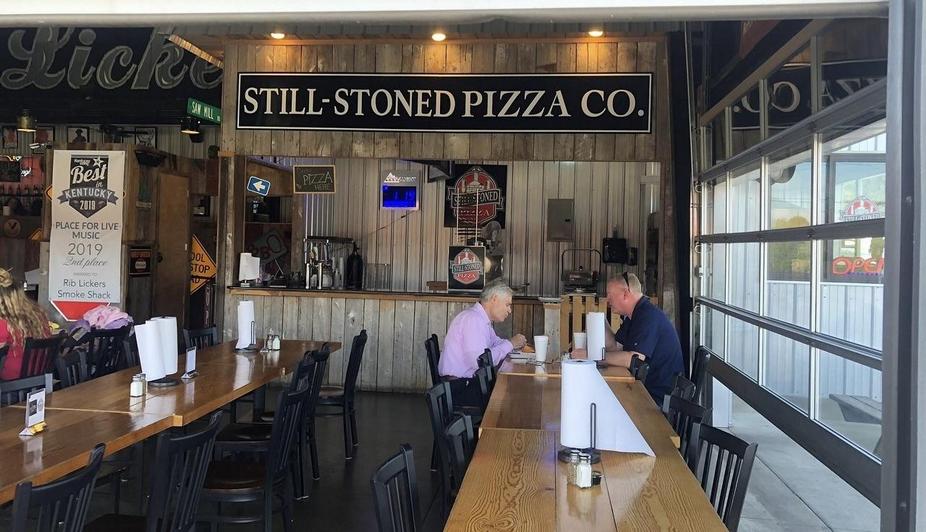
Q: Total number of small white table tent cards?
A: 2